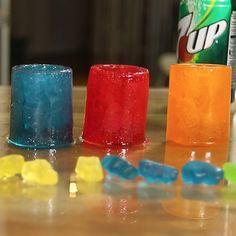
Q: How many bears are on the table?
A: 7